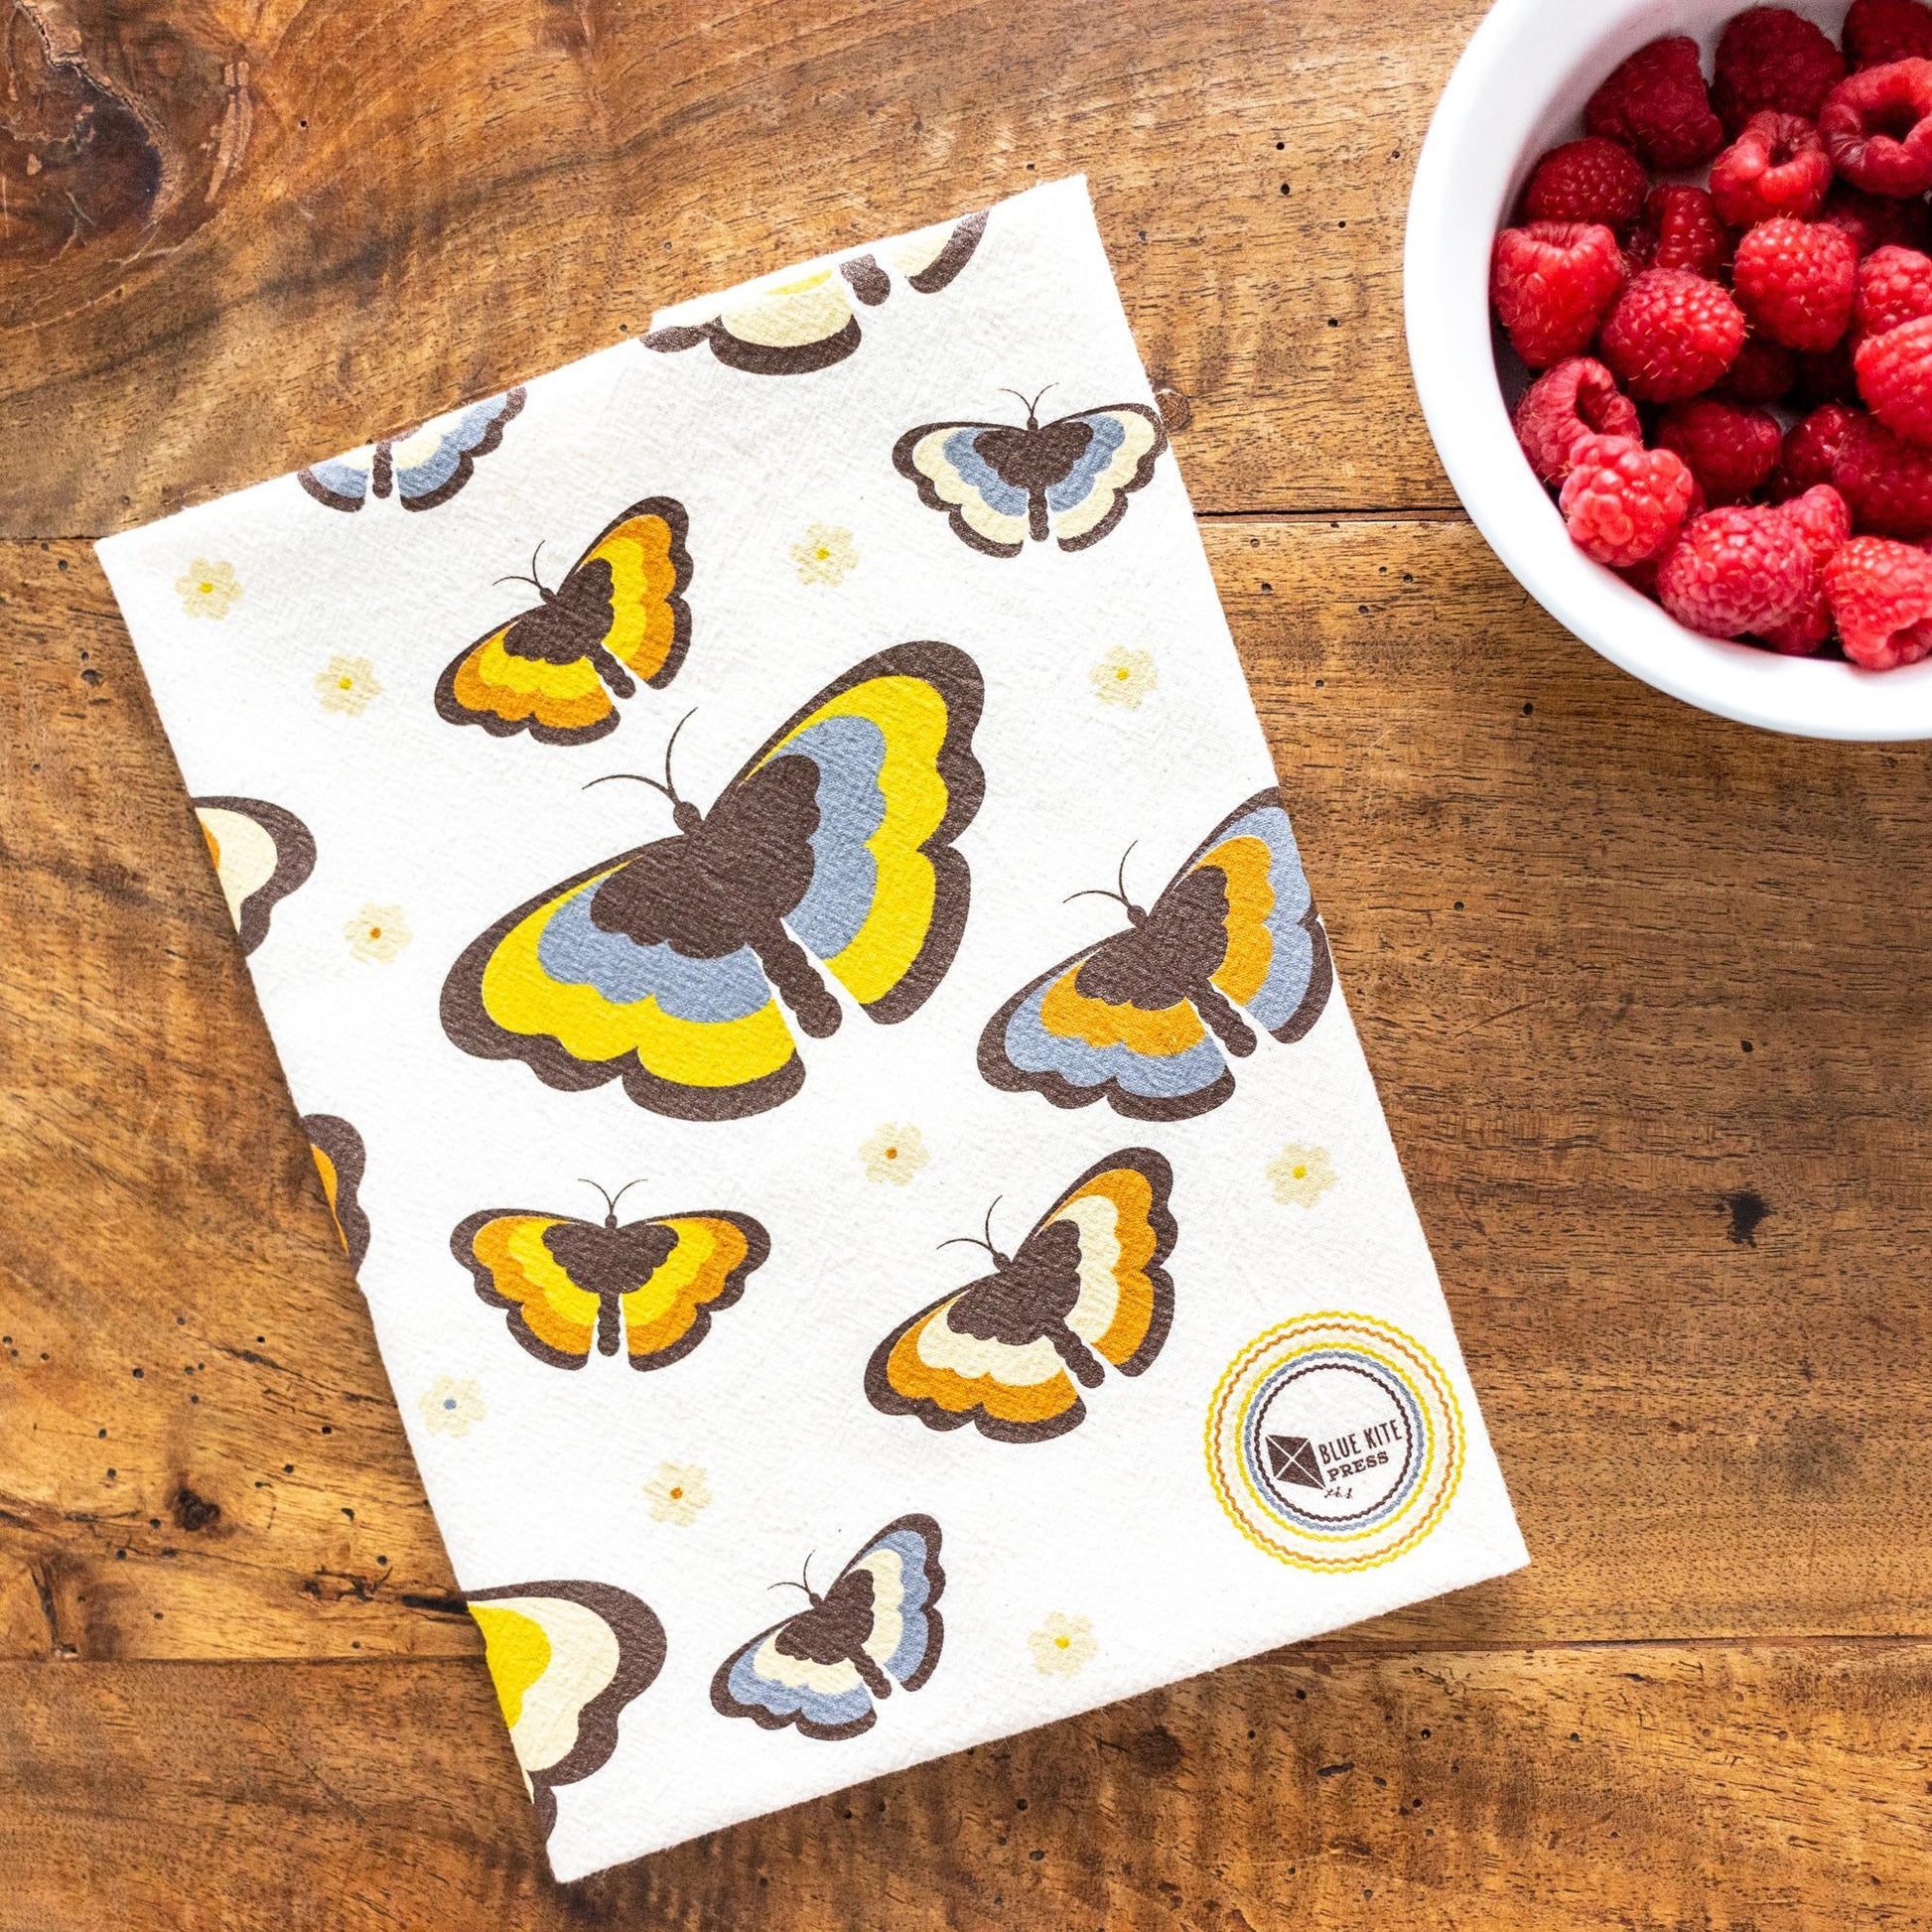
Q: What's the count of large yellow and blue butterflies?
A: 1